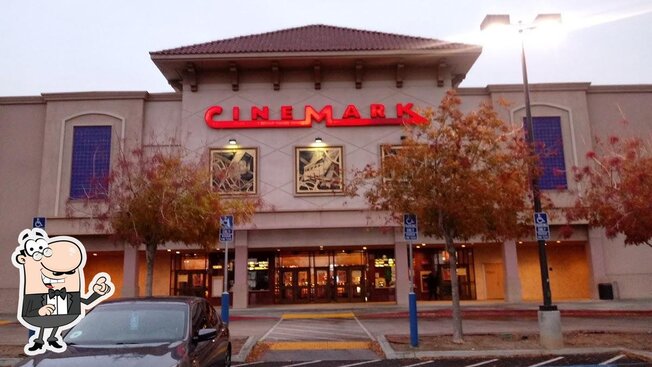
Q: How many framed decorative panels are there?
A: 3